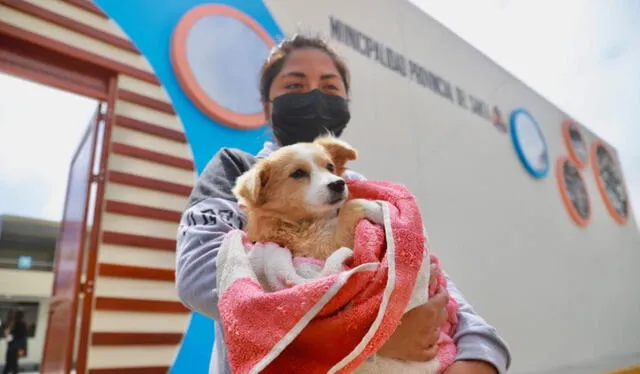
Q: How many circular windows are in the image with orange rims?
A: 4